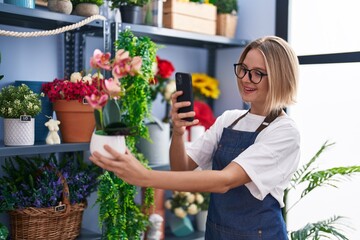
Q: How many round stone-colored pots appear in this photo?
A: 2